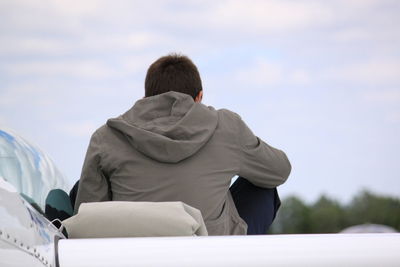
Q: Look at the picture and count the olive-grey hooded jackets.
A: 1